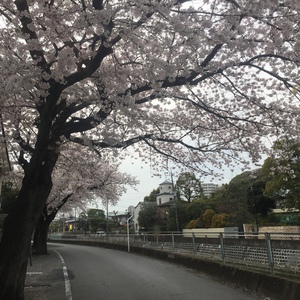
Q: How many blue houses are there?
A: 0